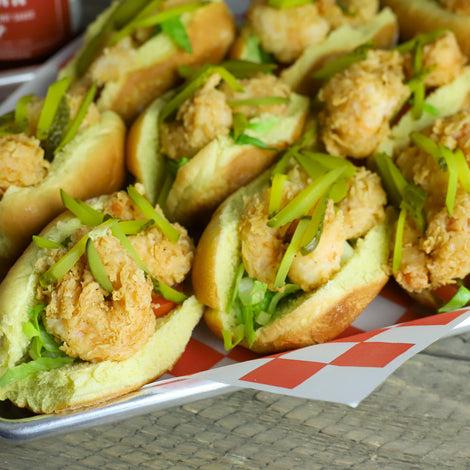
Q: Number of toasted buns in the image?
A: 9